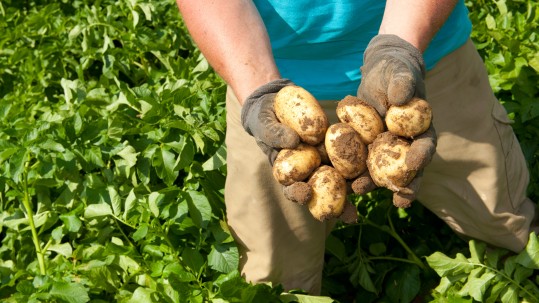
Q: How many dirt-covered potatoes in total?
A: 7